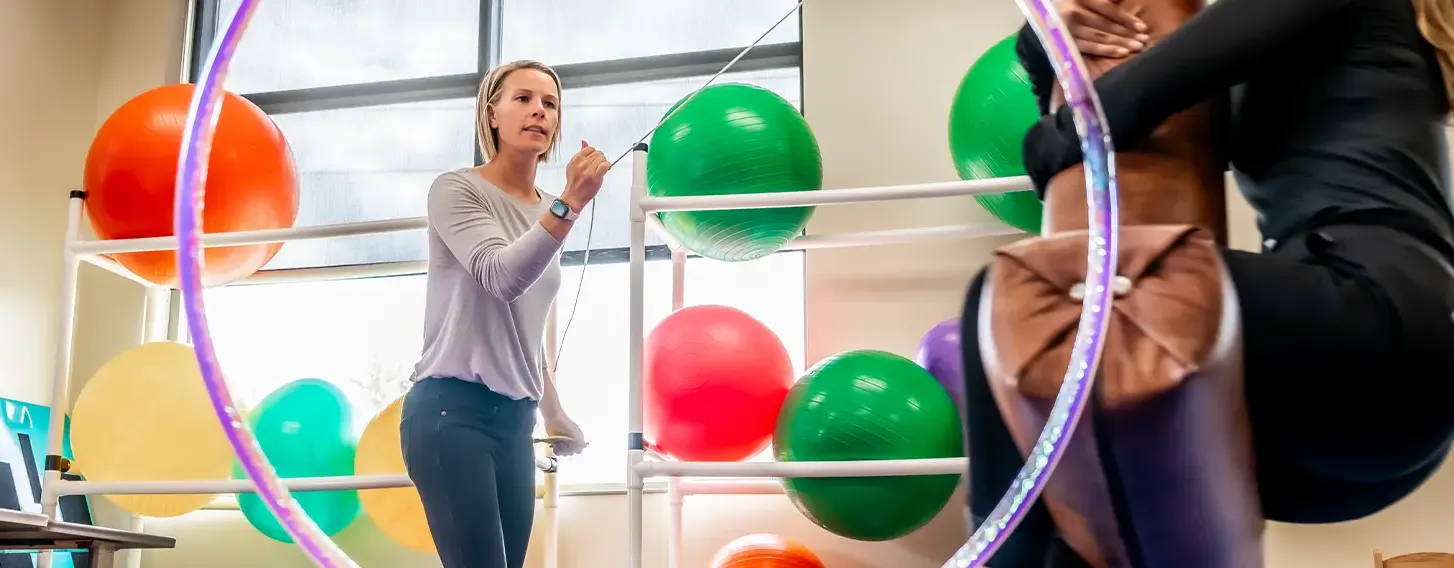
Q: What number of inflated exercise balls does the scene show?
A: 10